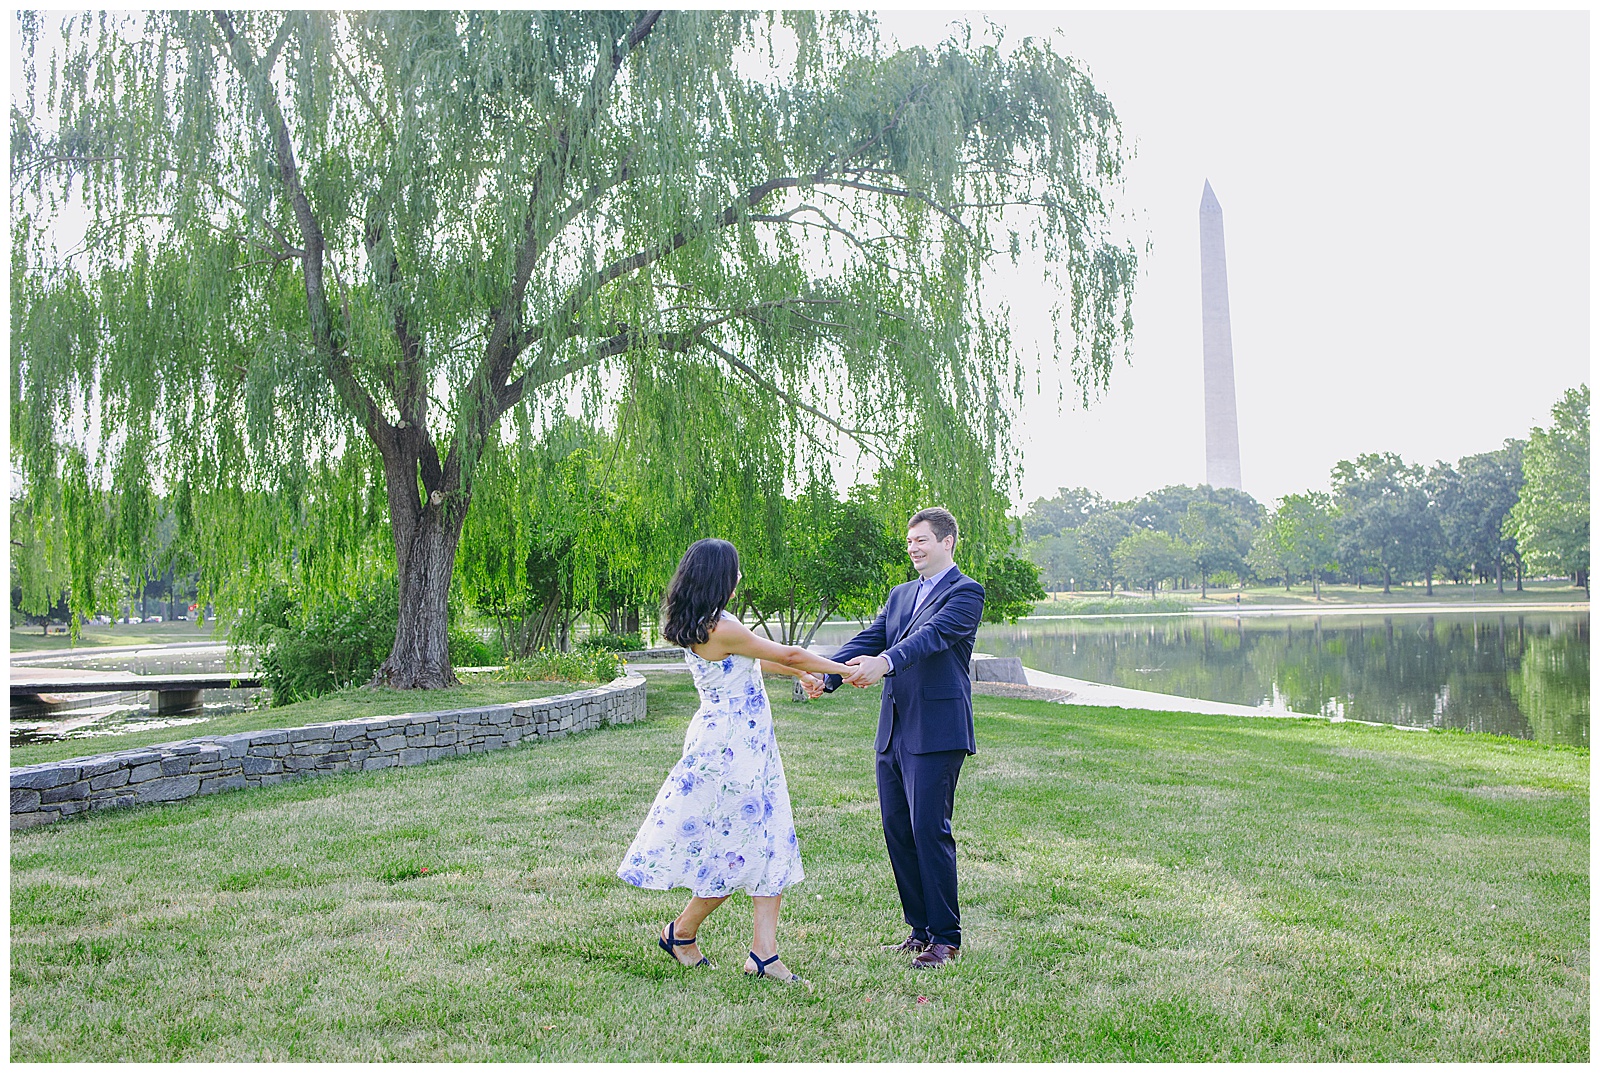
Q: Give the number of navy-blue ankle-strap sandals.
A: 2